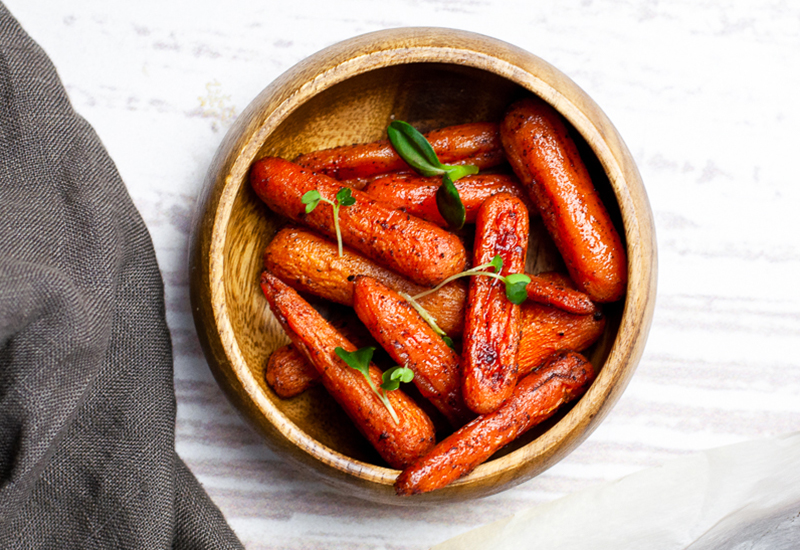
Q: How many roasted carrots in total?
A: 12